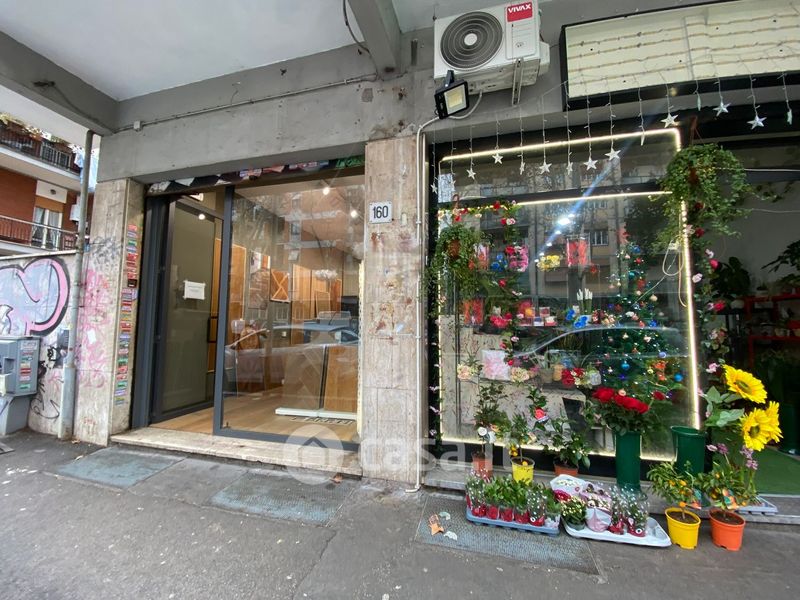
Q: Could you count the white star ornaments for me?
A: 15